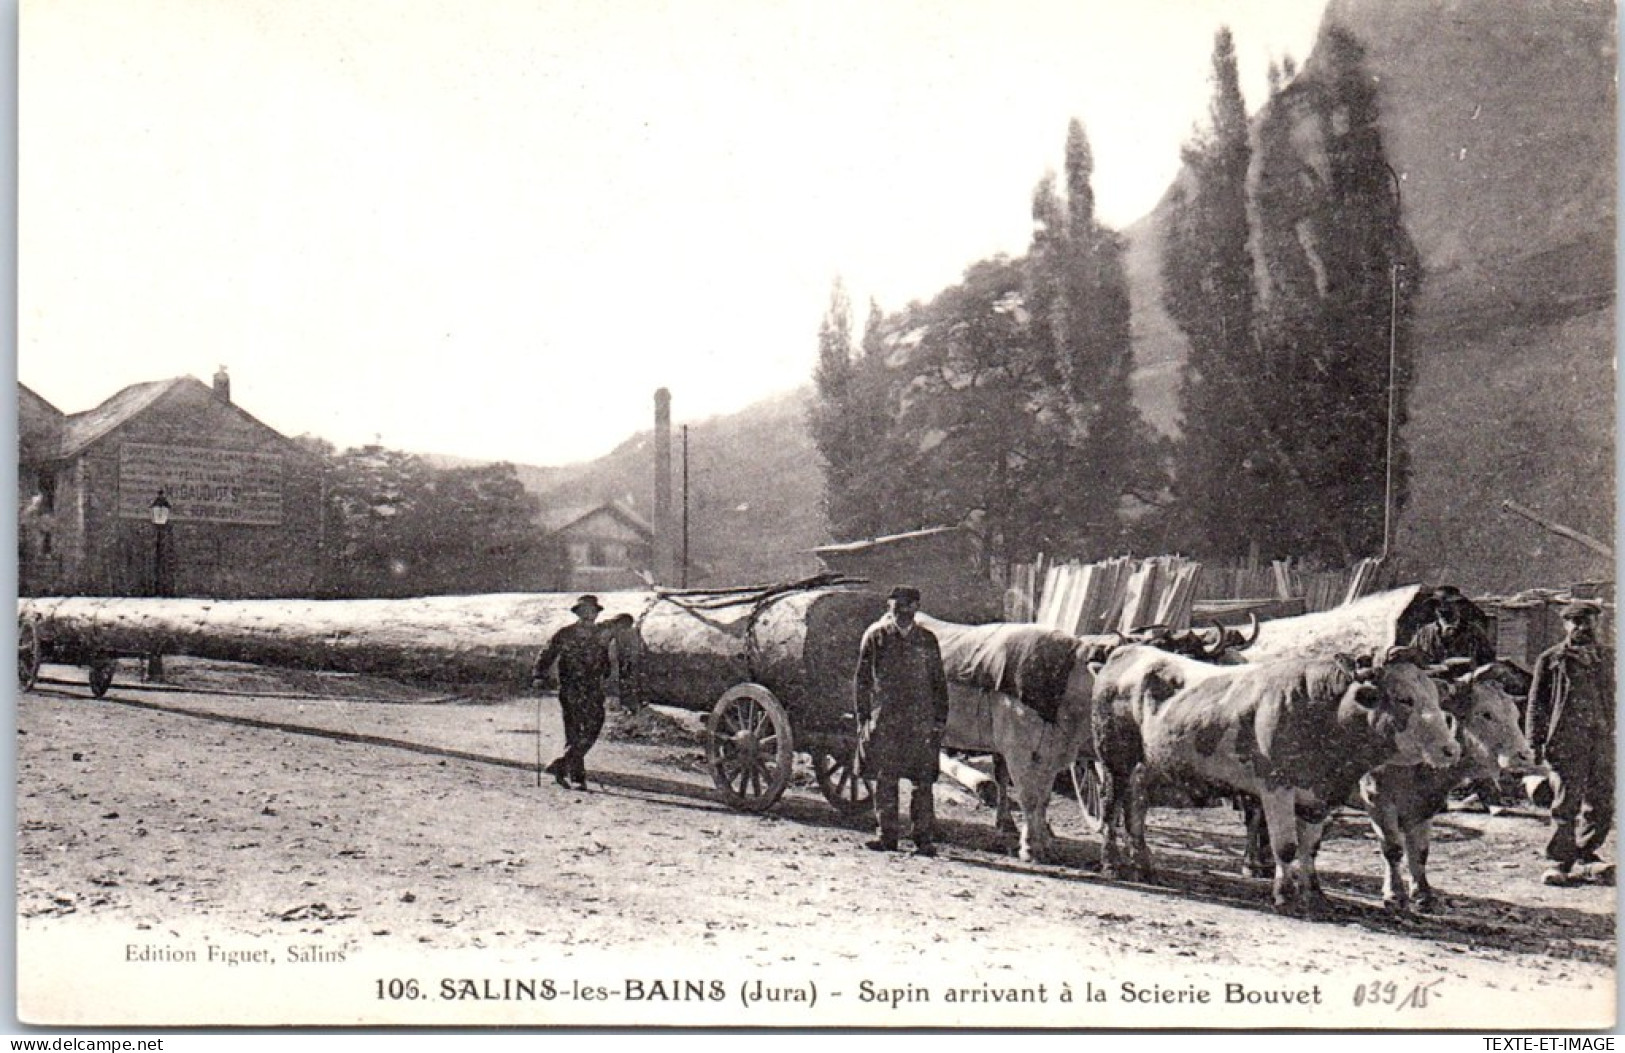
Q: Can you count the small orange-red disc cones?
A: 0